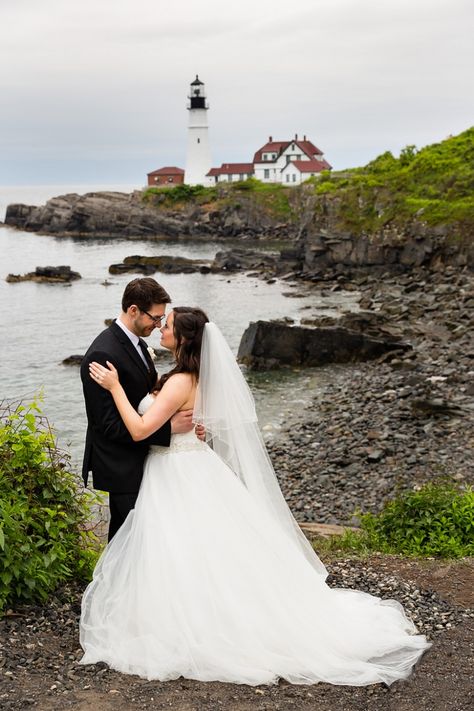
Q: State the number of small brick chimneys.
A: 3